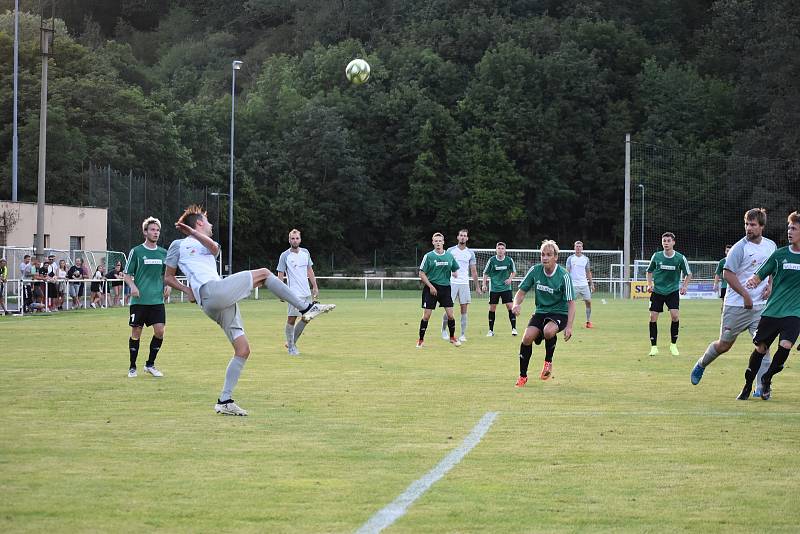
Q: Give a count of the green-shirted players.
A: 7